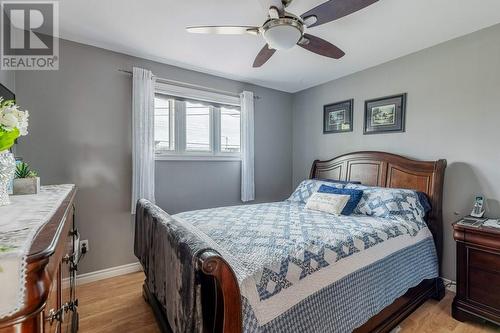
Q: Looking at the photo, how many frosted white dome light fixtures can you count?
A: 1